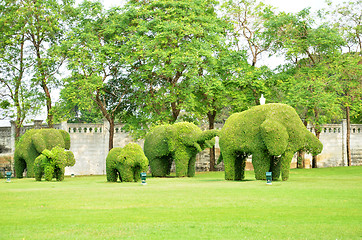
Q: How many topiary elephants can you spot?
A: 5